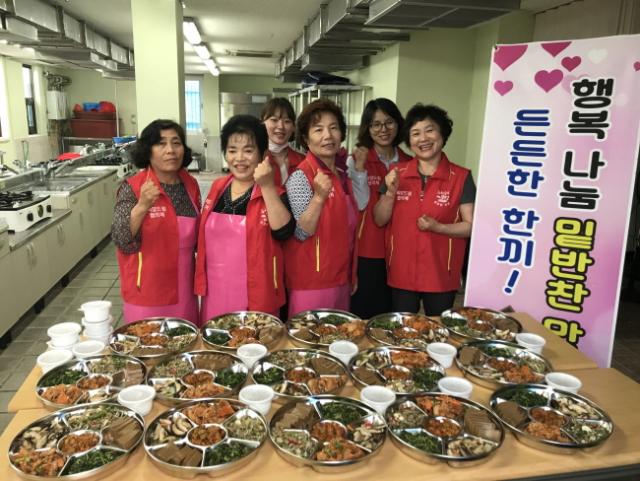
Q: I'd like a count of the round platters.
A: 15